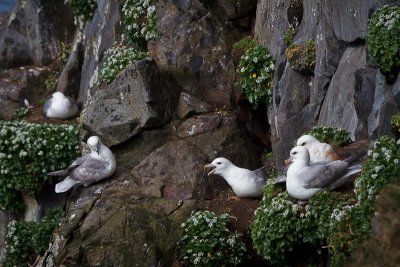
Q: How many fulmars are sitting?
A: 5